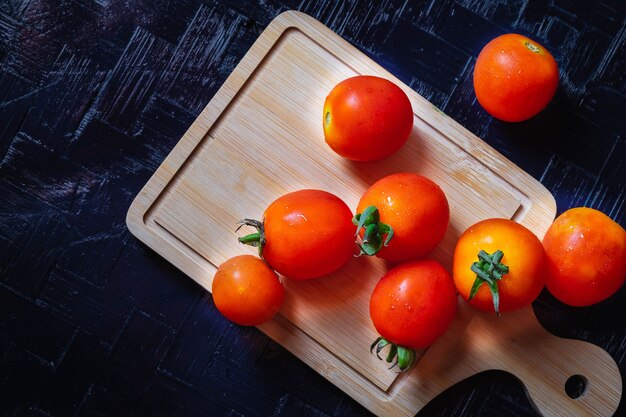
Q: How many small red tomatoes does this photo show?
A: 8